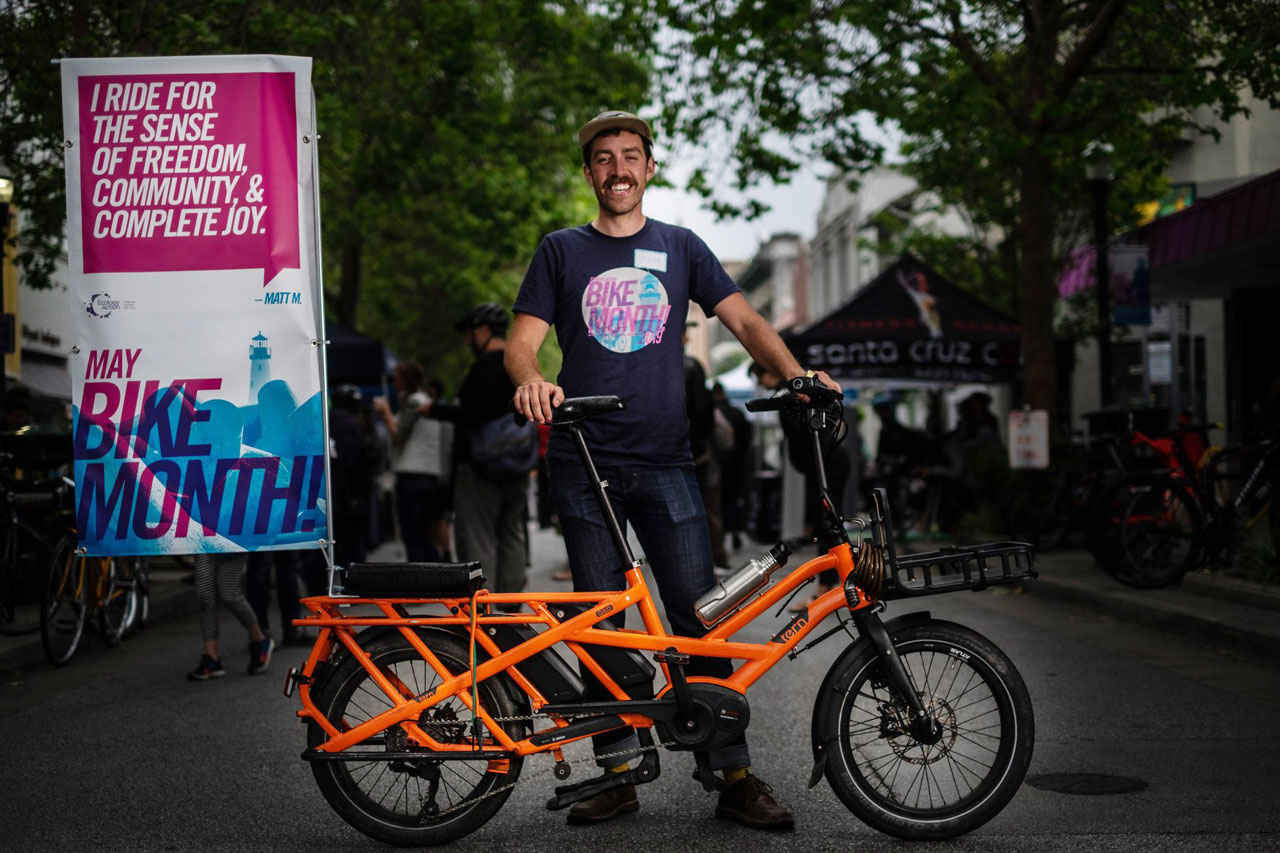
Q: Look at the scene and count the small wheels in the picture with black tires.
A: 2